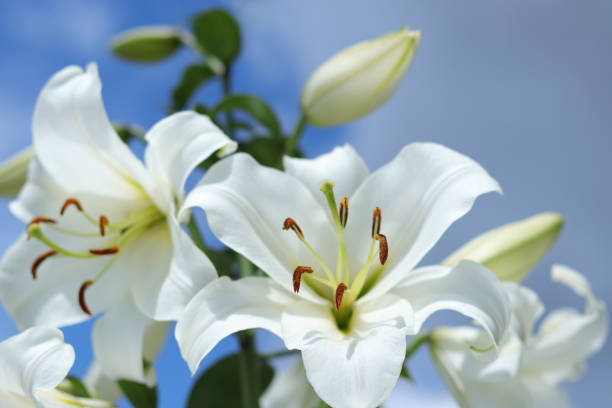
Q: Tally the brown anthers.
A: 12